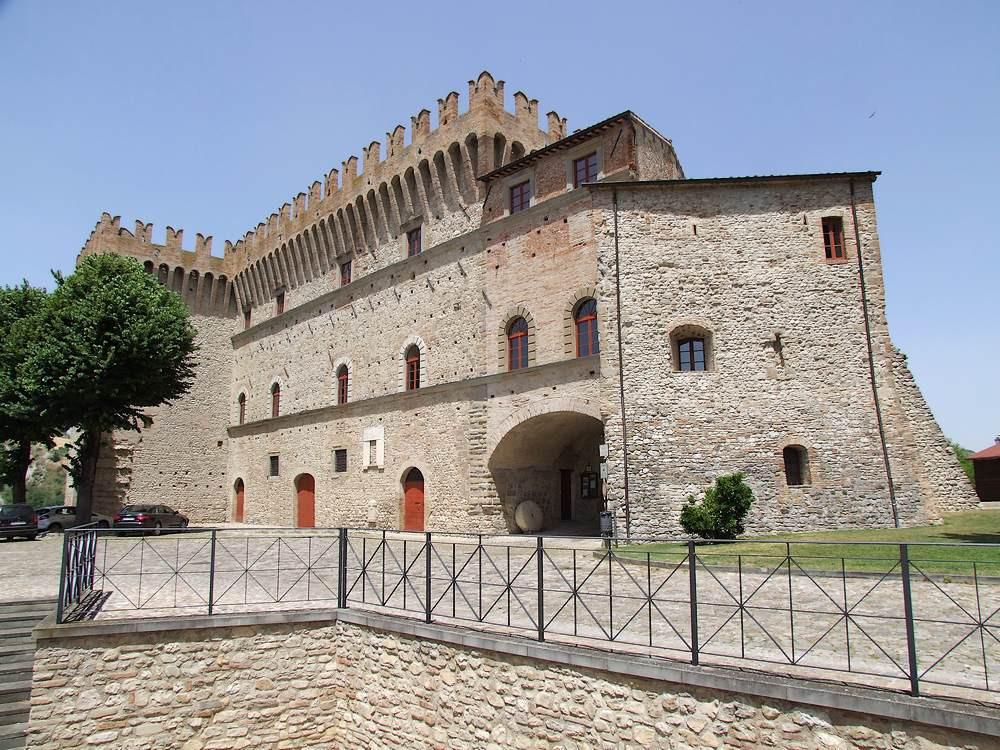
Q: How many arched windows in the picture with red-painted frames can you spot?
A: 6